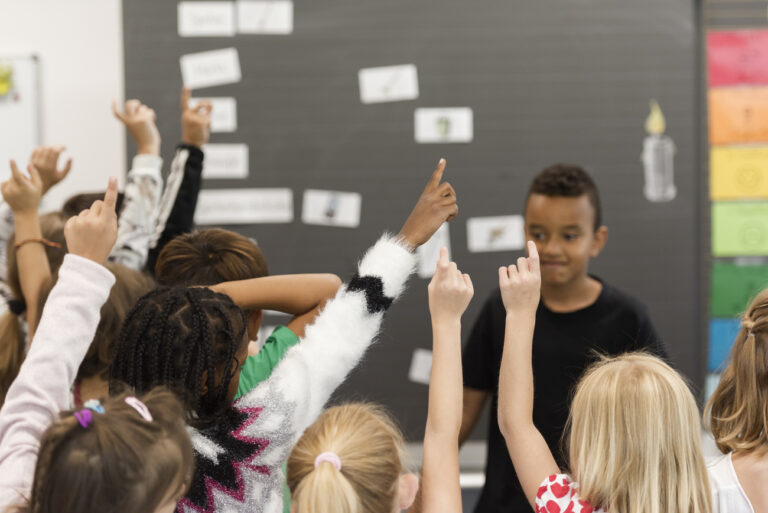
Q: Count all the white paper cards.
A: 12